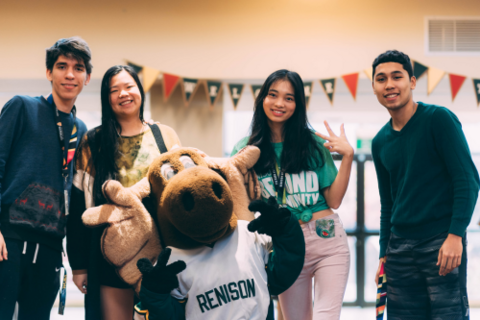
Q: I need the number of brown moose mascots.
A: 1